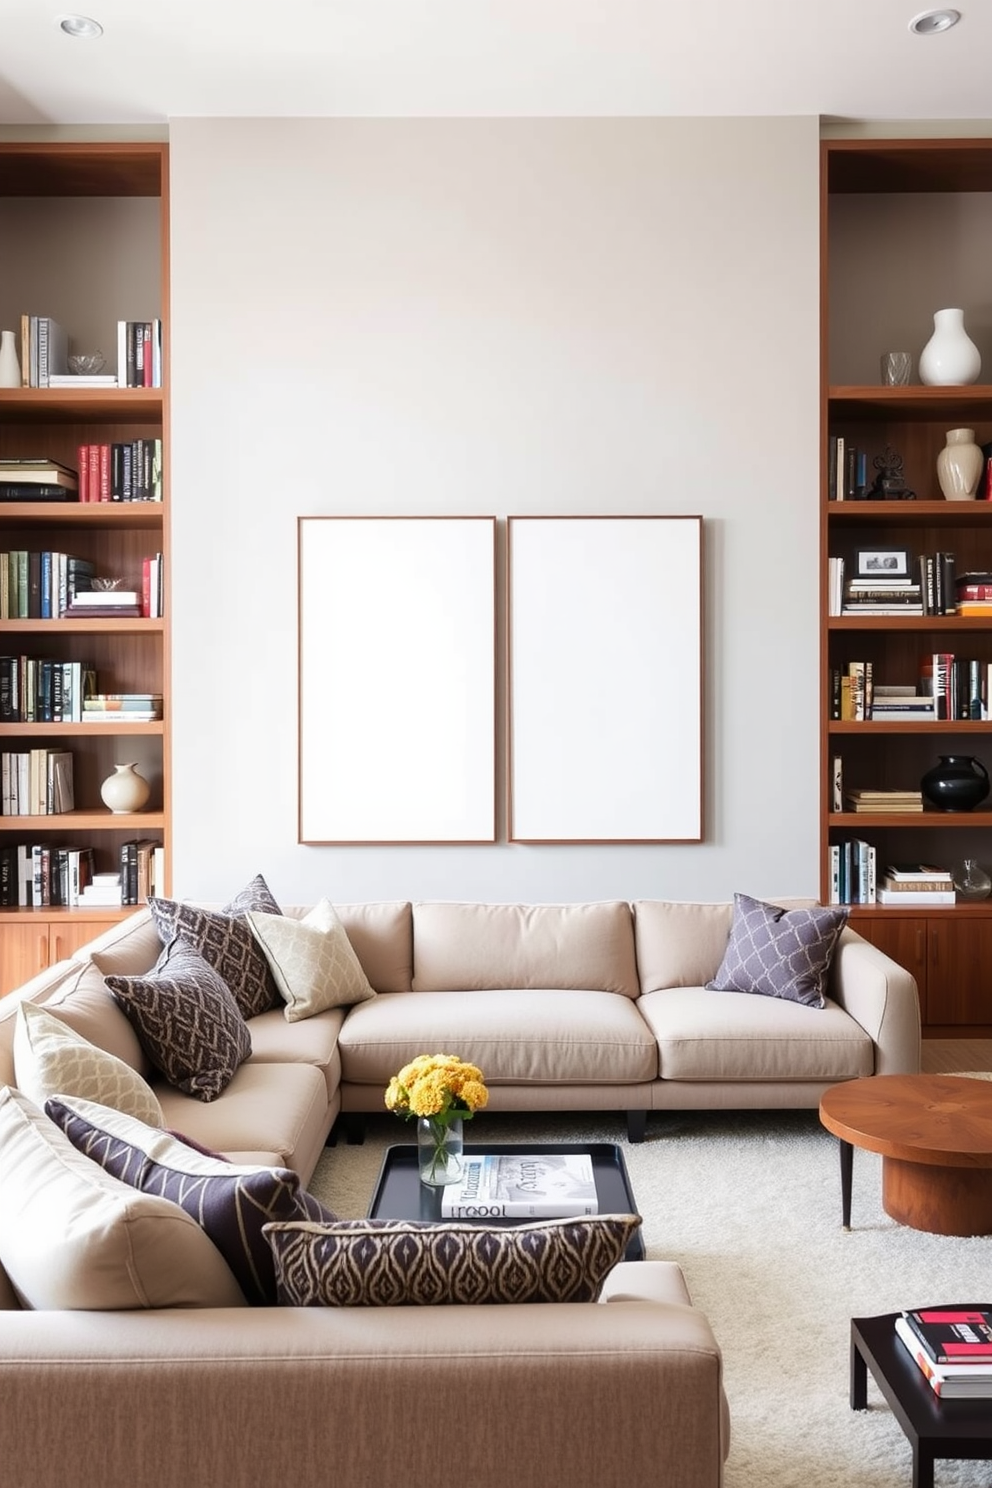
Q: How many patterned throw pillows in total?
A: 7